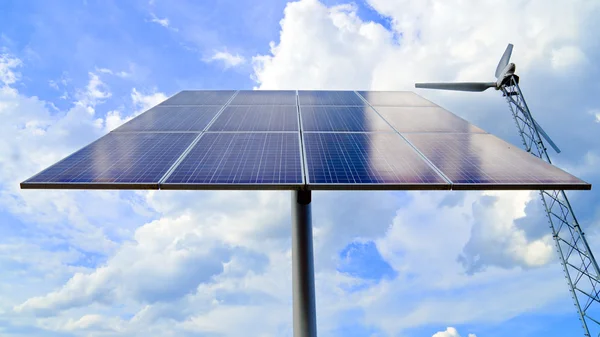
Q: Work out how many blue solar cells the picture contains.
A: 12